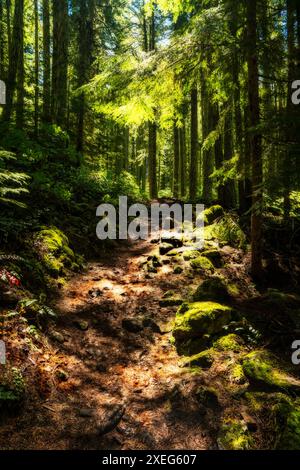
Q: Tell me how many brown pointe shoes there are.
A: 0